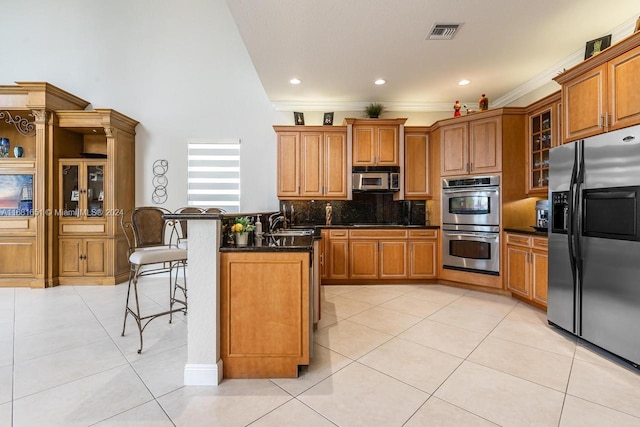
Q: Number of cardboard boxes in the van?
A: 0